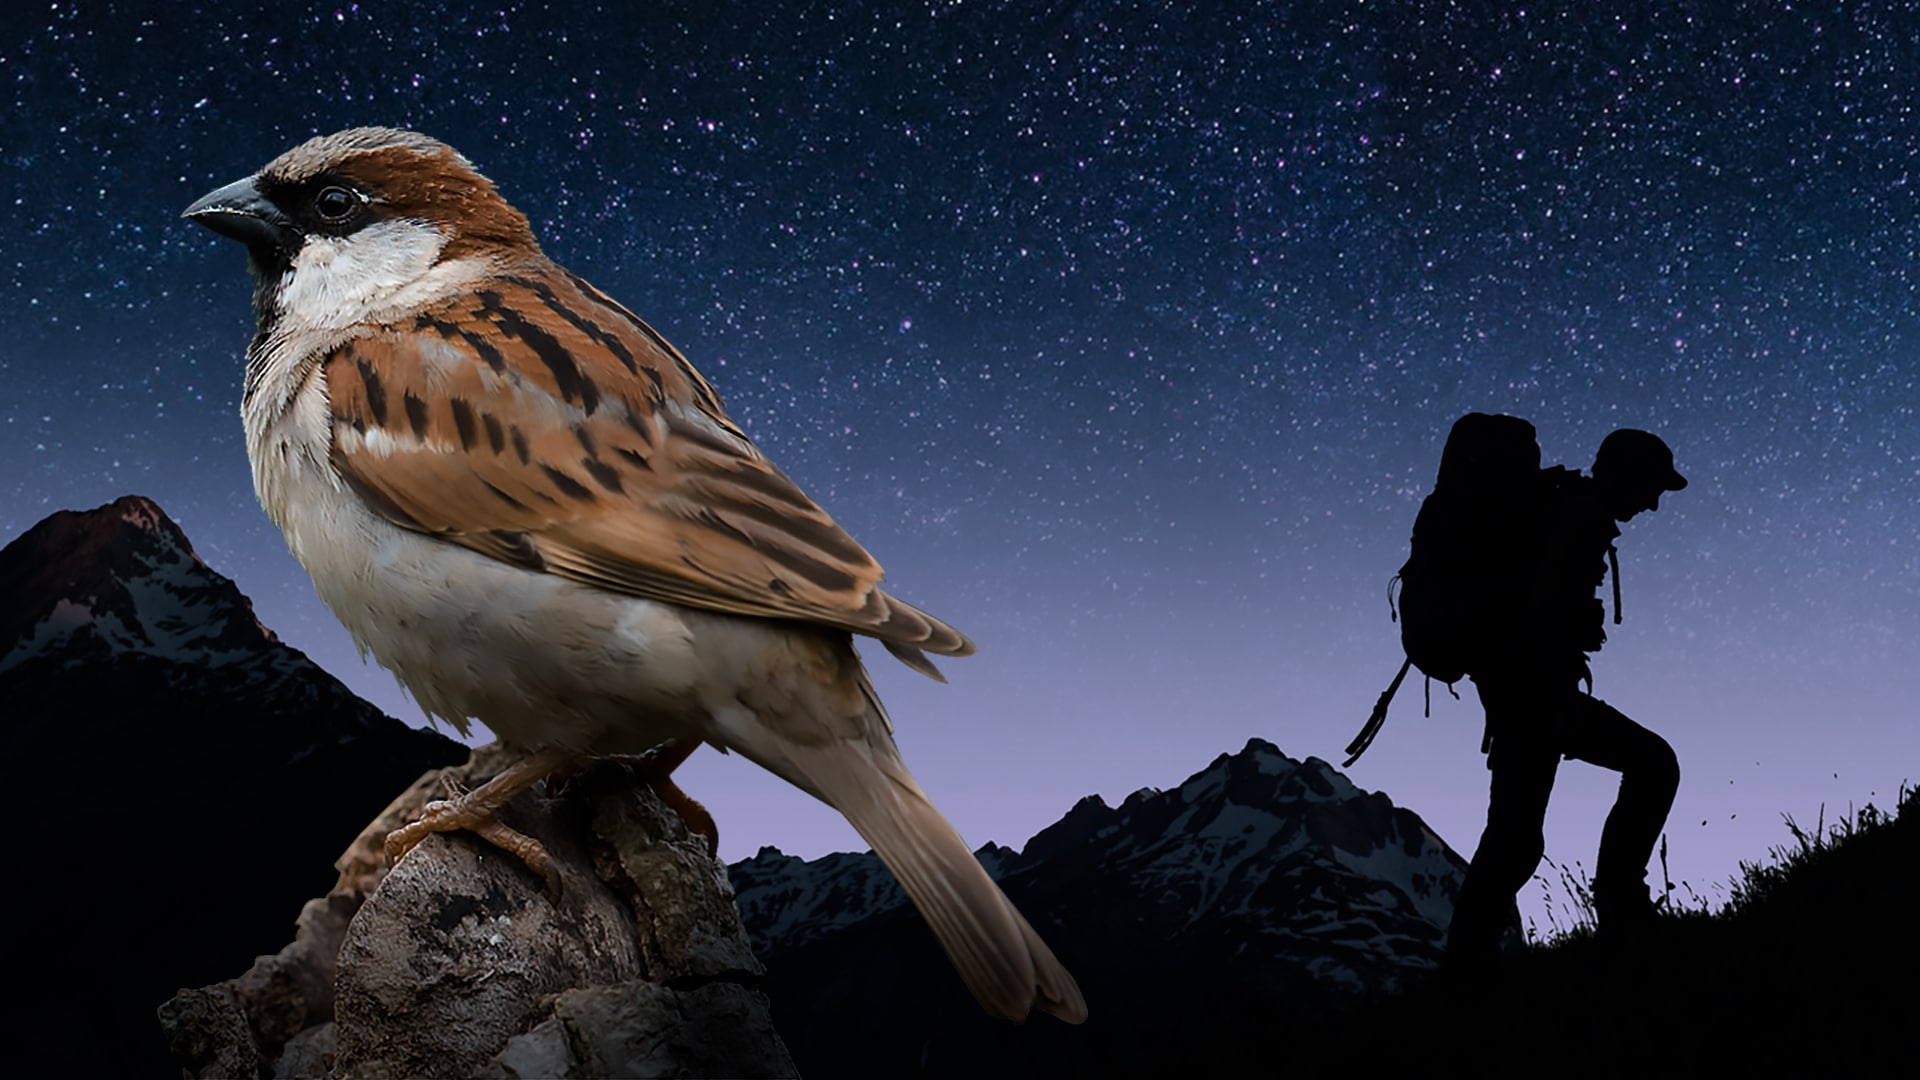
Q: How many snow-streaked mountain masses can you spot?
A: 2